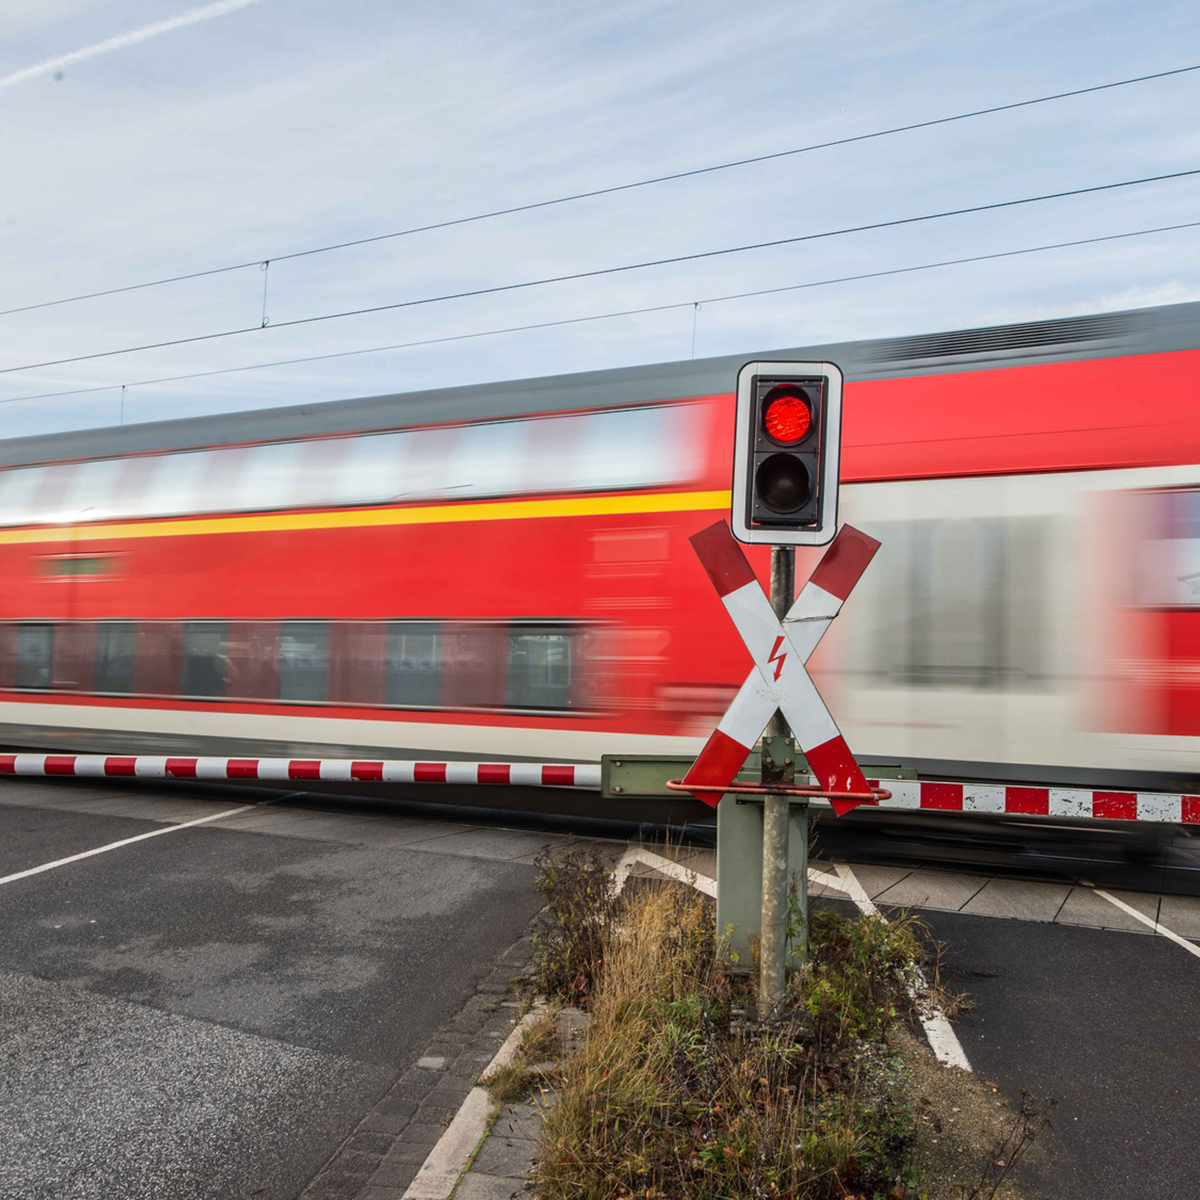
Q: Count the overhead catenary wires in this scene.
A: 3